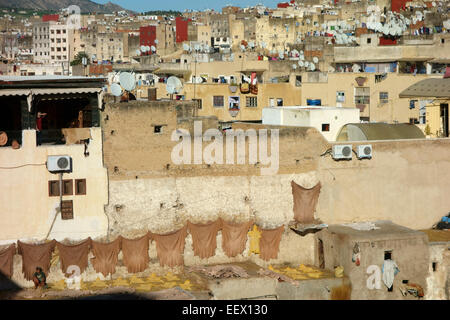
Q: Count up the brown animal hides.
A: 10